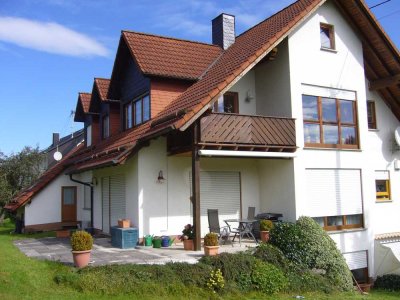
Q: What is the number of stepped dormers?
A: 3